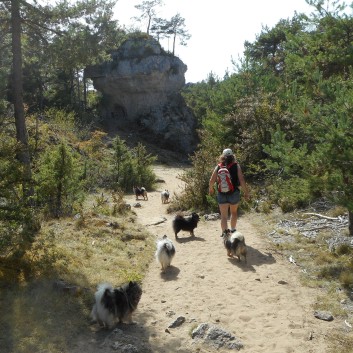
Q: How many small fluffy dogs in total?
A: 6